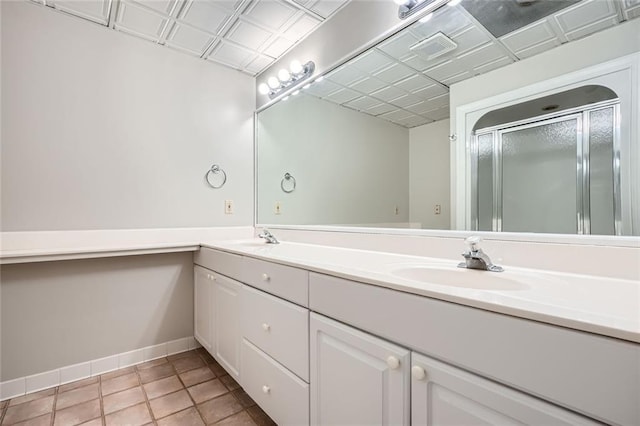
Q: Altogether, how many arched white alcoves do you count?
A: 1